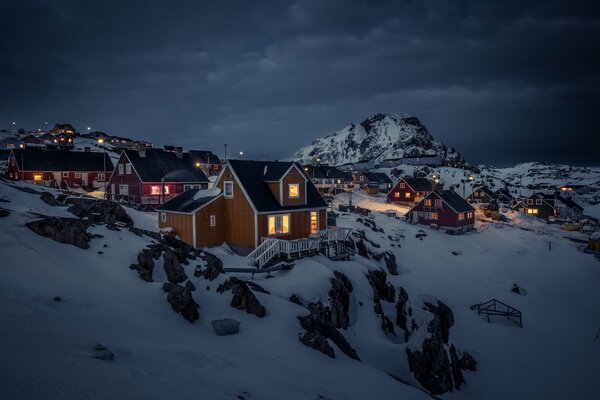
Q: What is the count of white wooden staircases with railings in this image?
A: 1